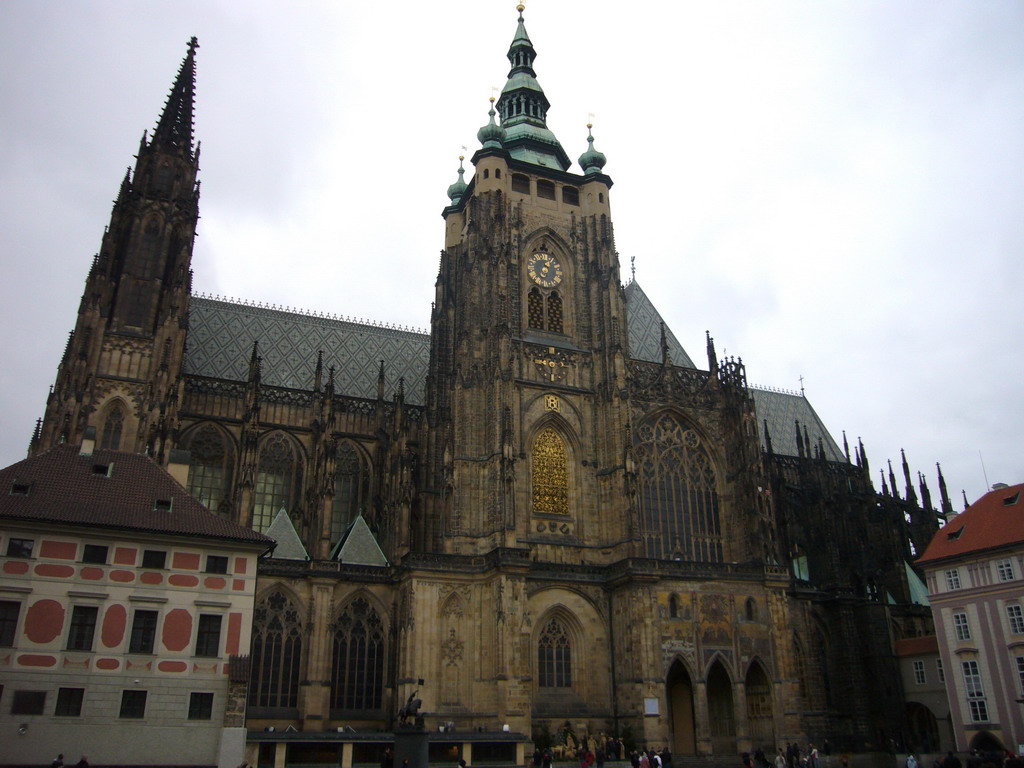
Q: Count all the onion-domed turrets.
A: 3